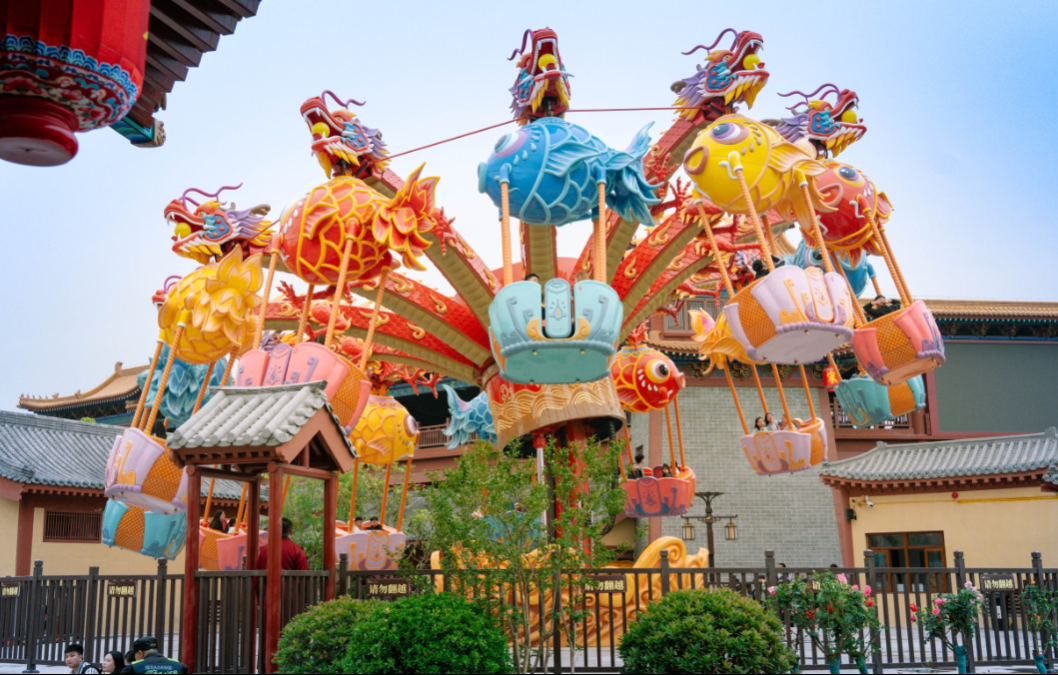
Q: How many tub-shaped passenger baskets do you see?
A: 12